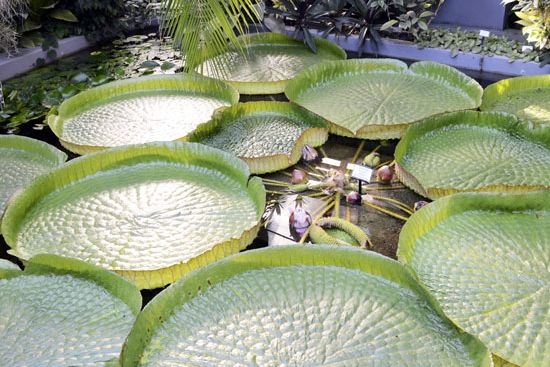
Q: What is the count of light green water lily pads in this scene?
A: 11